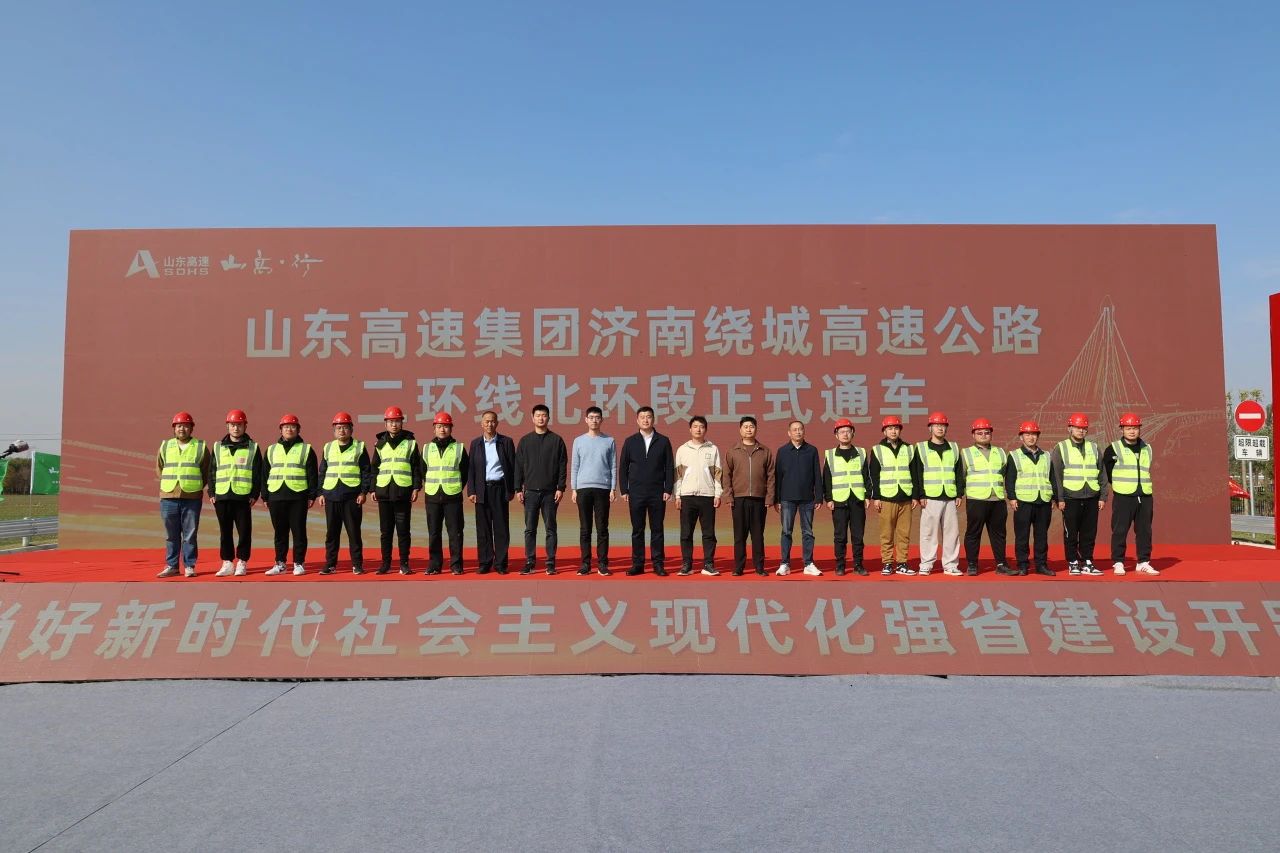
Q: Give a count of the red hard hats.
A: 13